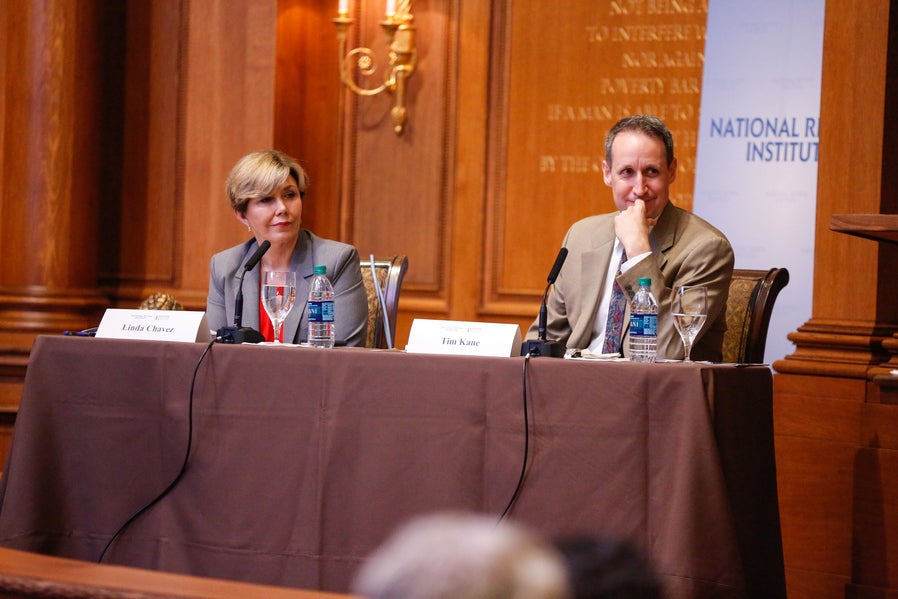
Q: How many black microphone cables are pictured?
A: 2